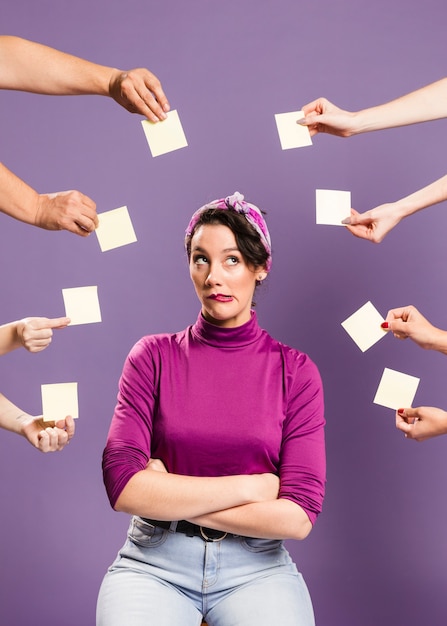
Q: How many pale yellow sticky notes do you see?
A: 8